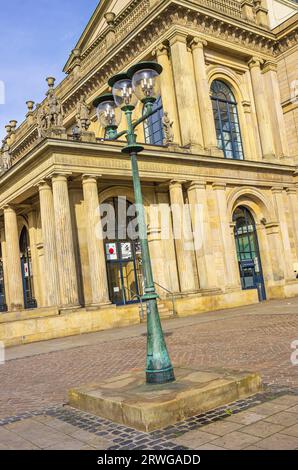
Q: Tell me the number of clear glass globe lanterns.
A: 3